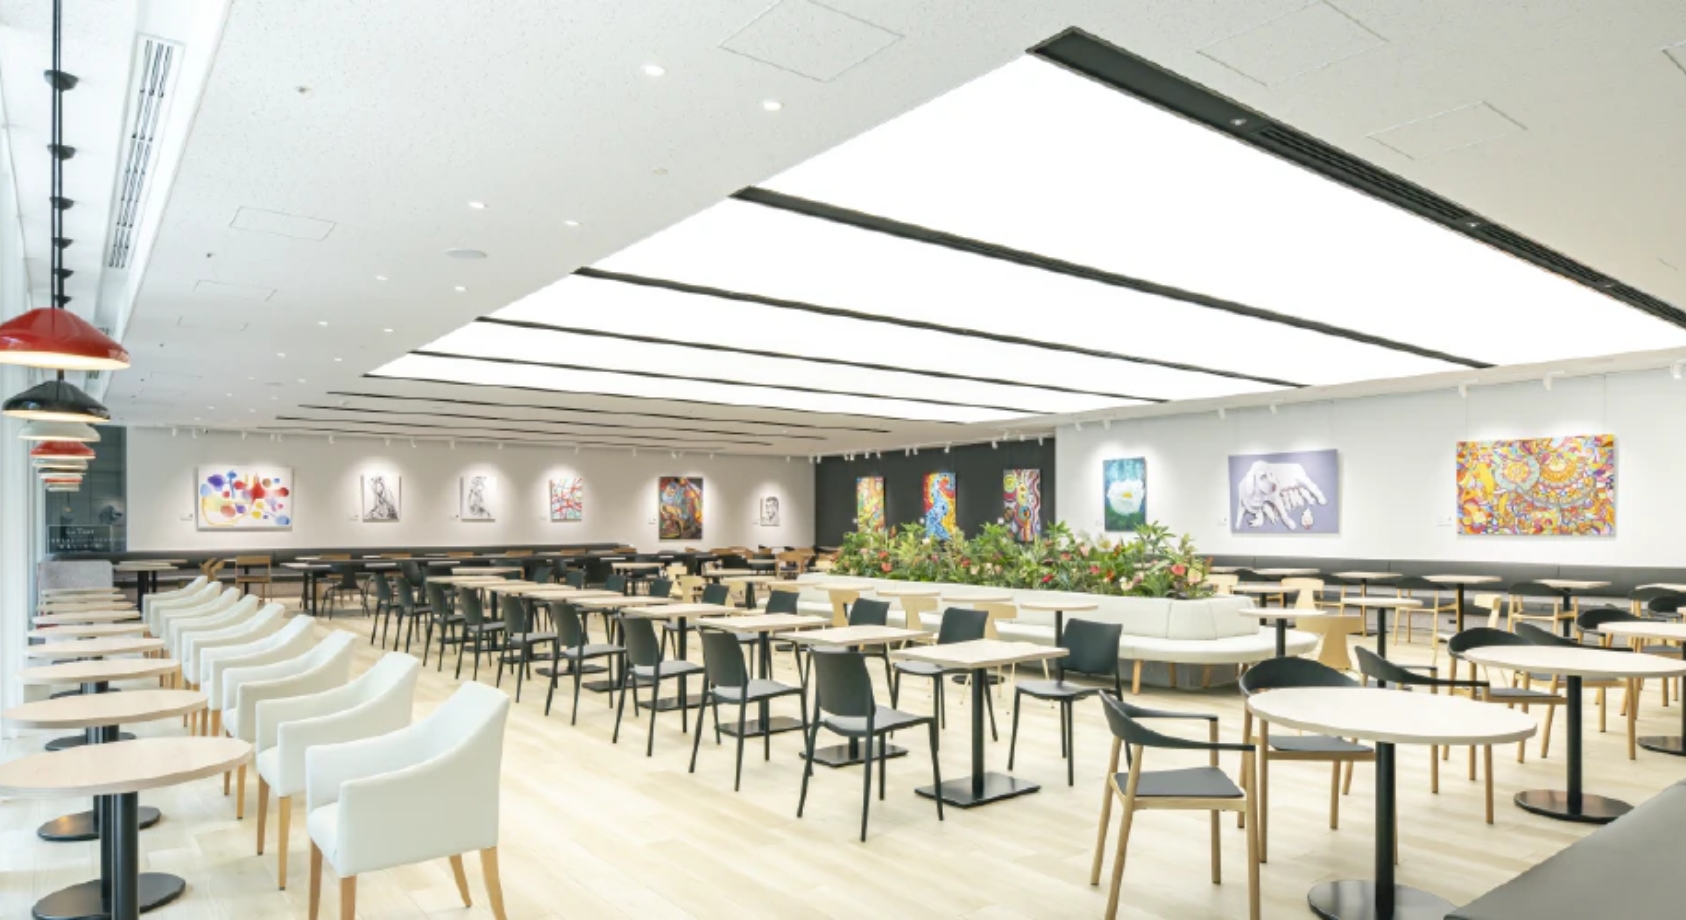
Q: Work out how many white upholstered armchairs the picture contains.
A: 9